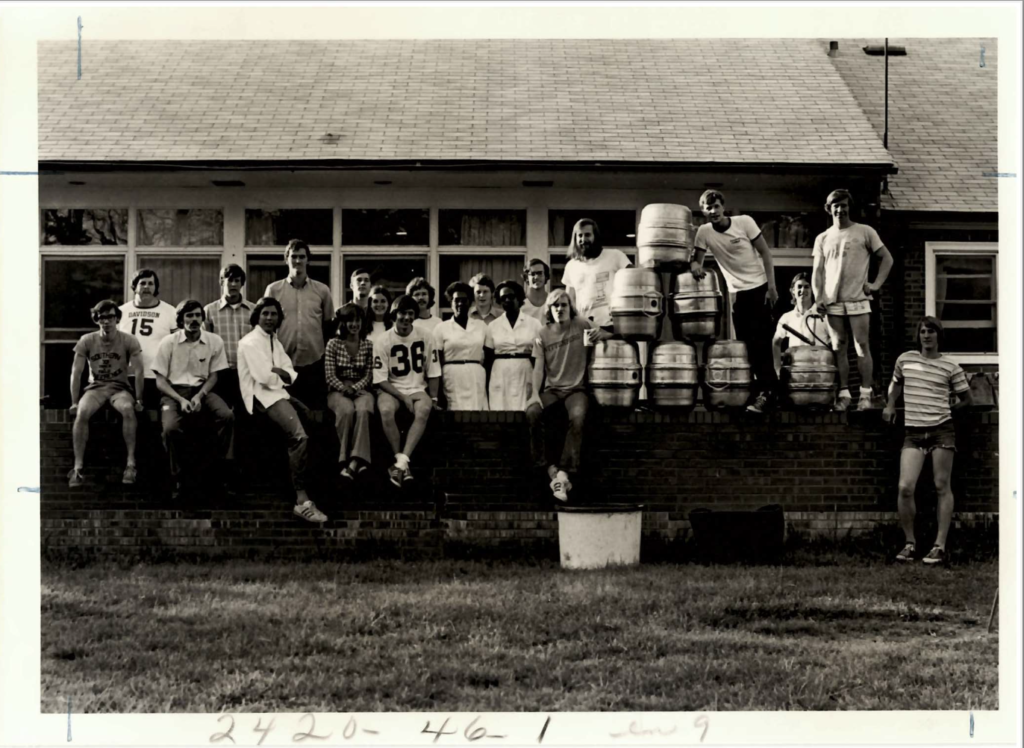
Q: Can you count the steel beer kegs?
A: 7